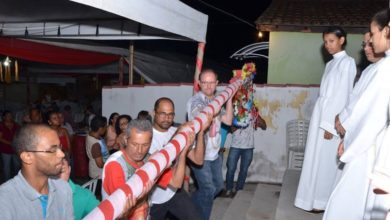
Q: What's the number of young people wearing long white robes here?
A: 3